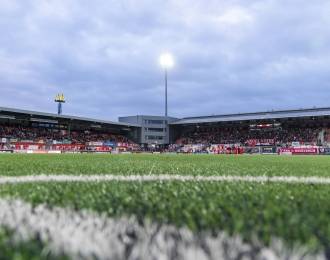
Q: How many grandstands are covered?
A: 2